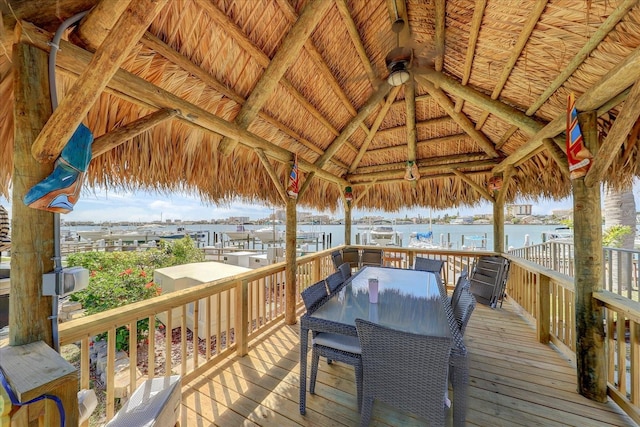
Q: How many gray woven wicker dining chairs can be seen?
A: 8